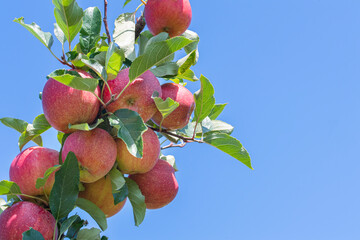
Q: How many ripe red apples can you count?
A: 10